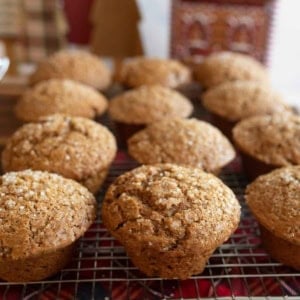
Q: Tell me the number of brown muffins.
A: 12